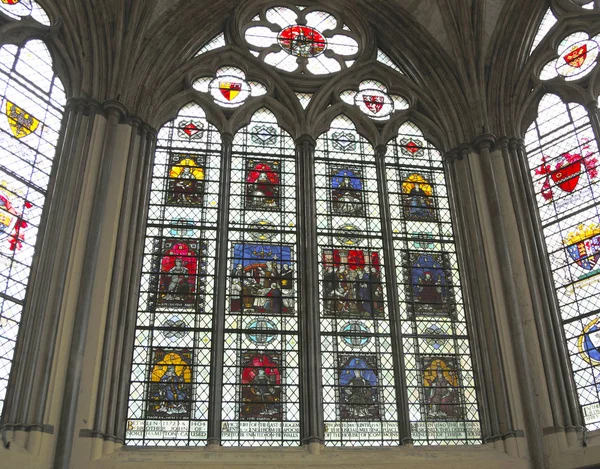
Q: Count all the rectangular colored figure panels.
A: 12